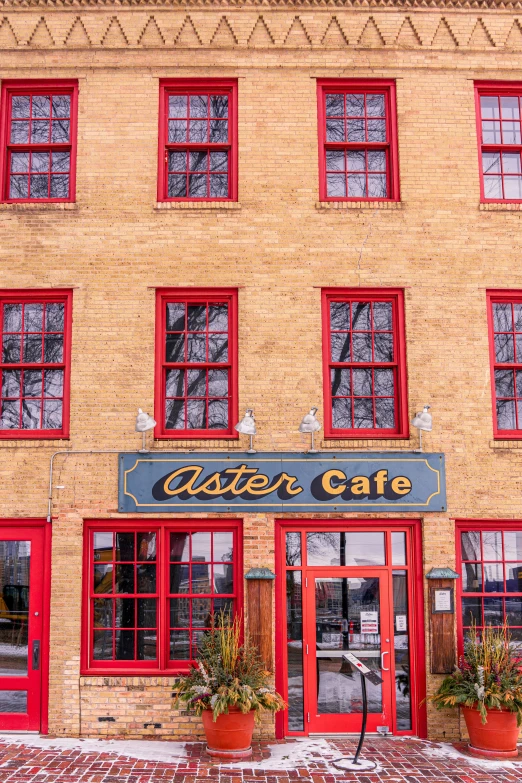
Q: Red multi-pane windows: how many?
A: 10